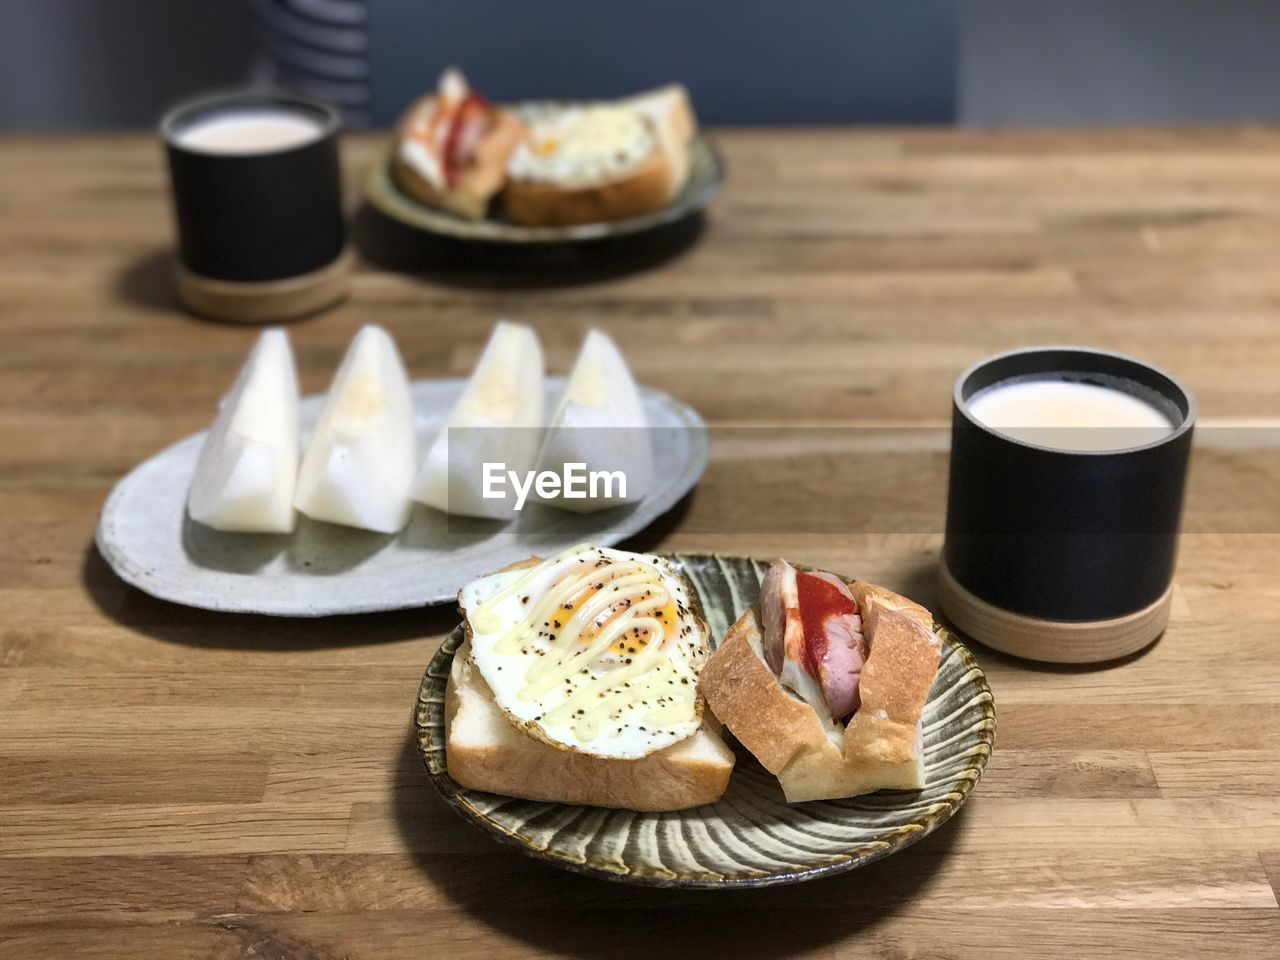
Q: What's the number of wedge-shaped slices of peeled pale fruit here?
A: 4